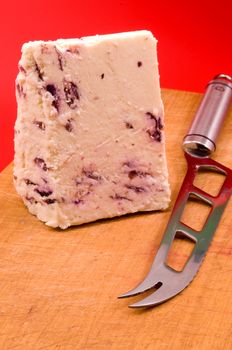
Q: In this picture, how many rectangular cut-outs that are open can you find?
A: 3